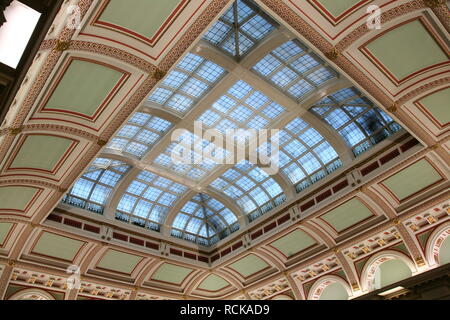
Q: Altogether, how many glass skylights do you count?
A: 12